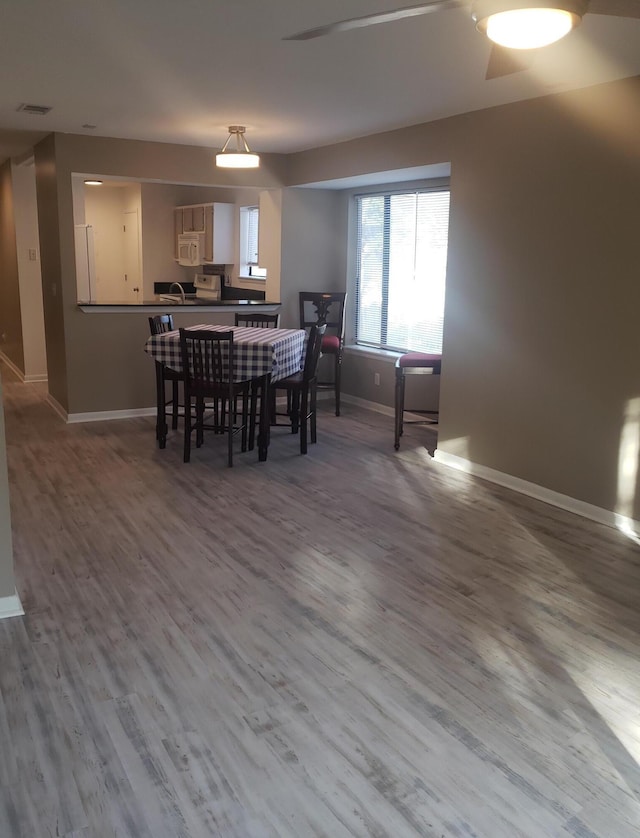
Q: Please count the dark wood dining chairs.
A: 4